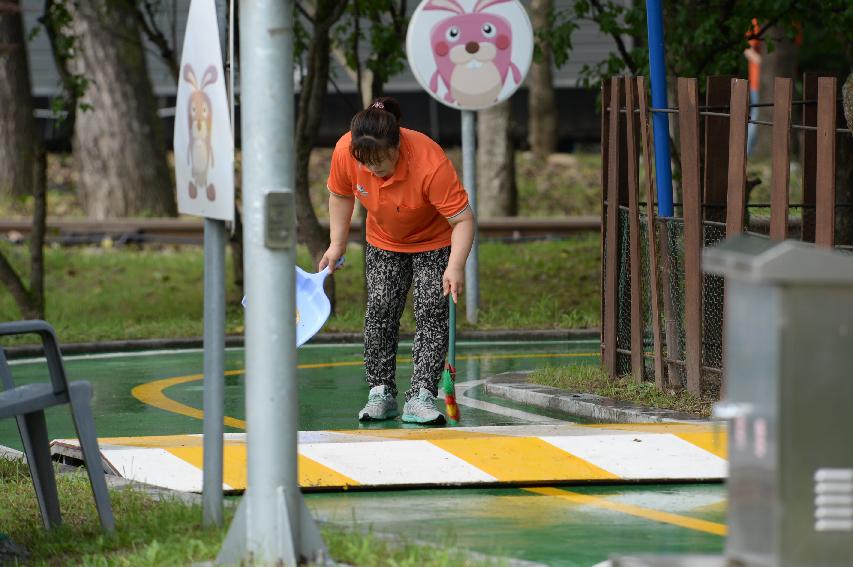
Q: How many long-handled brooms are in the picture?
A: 1